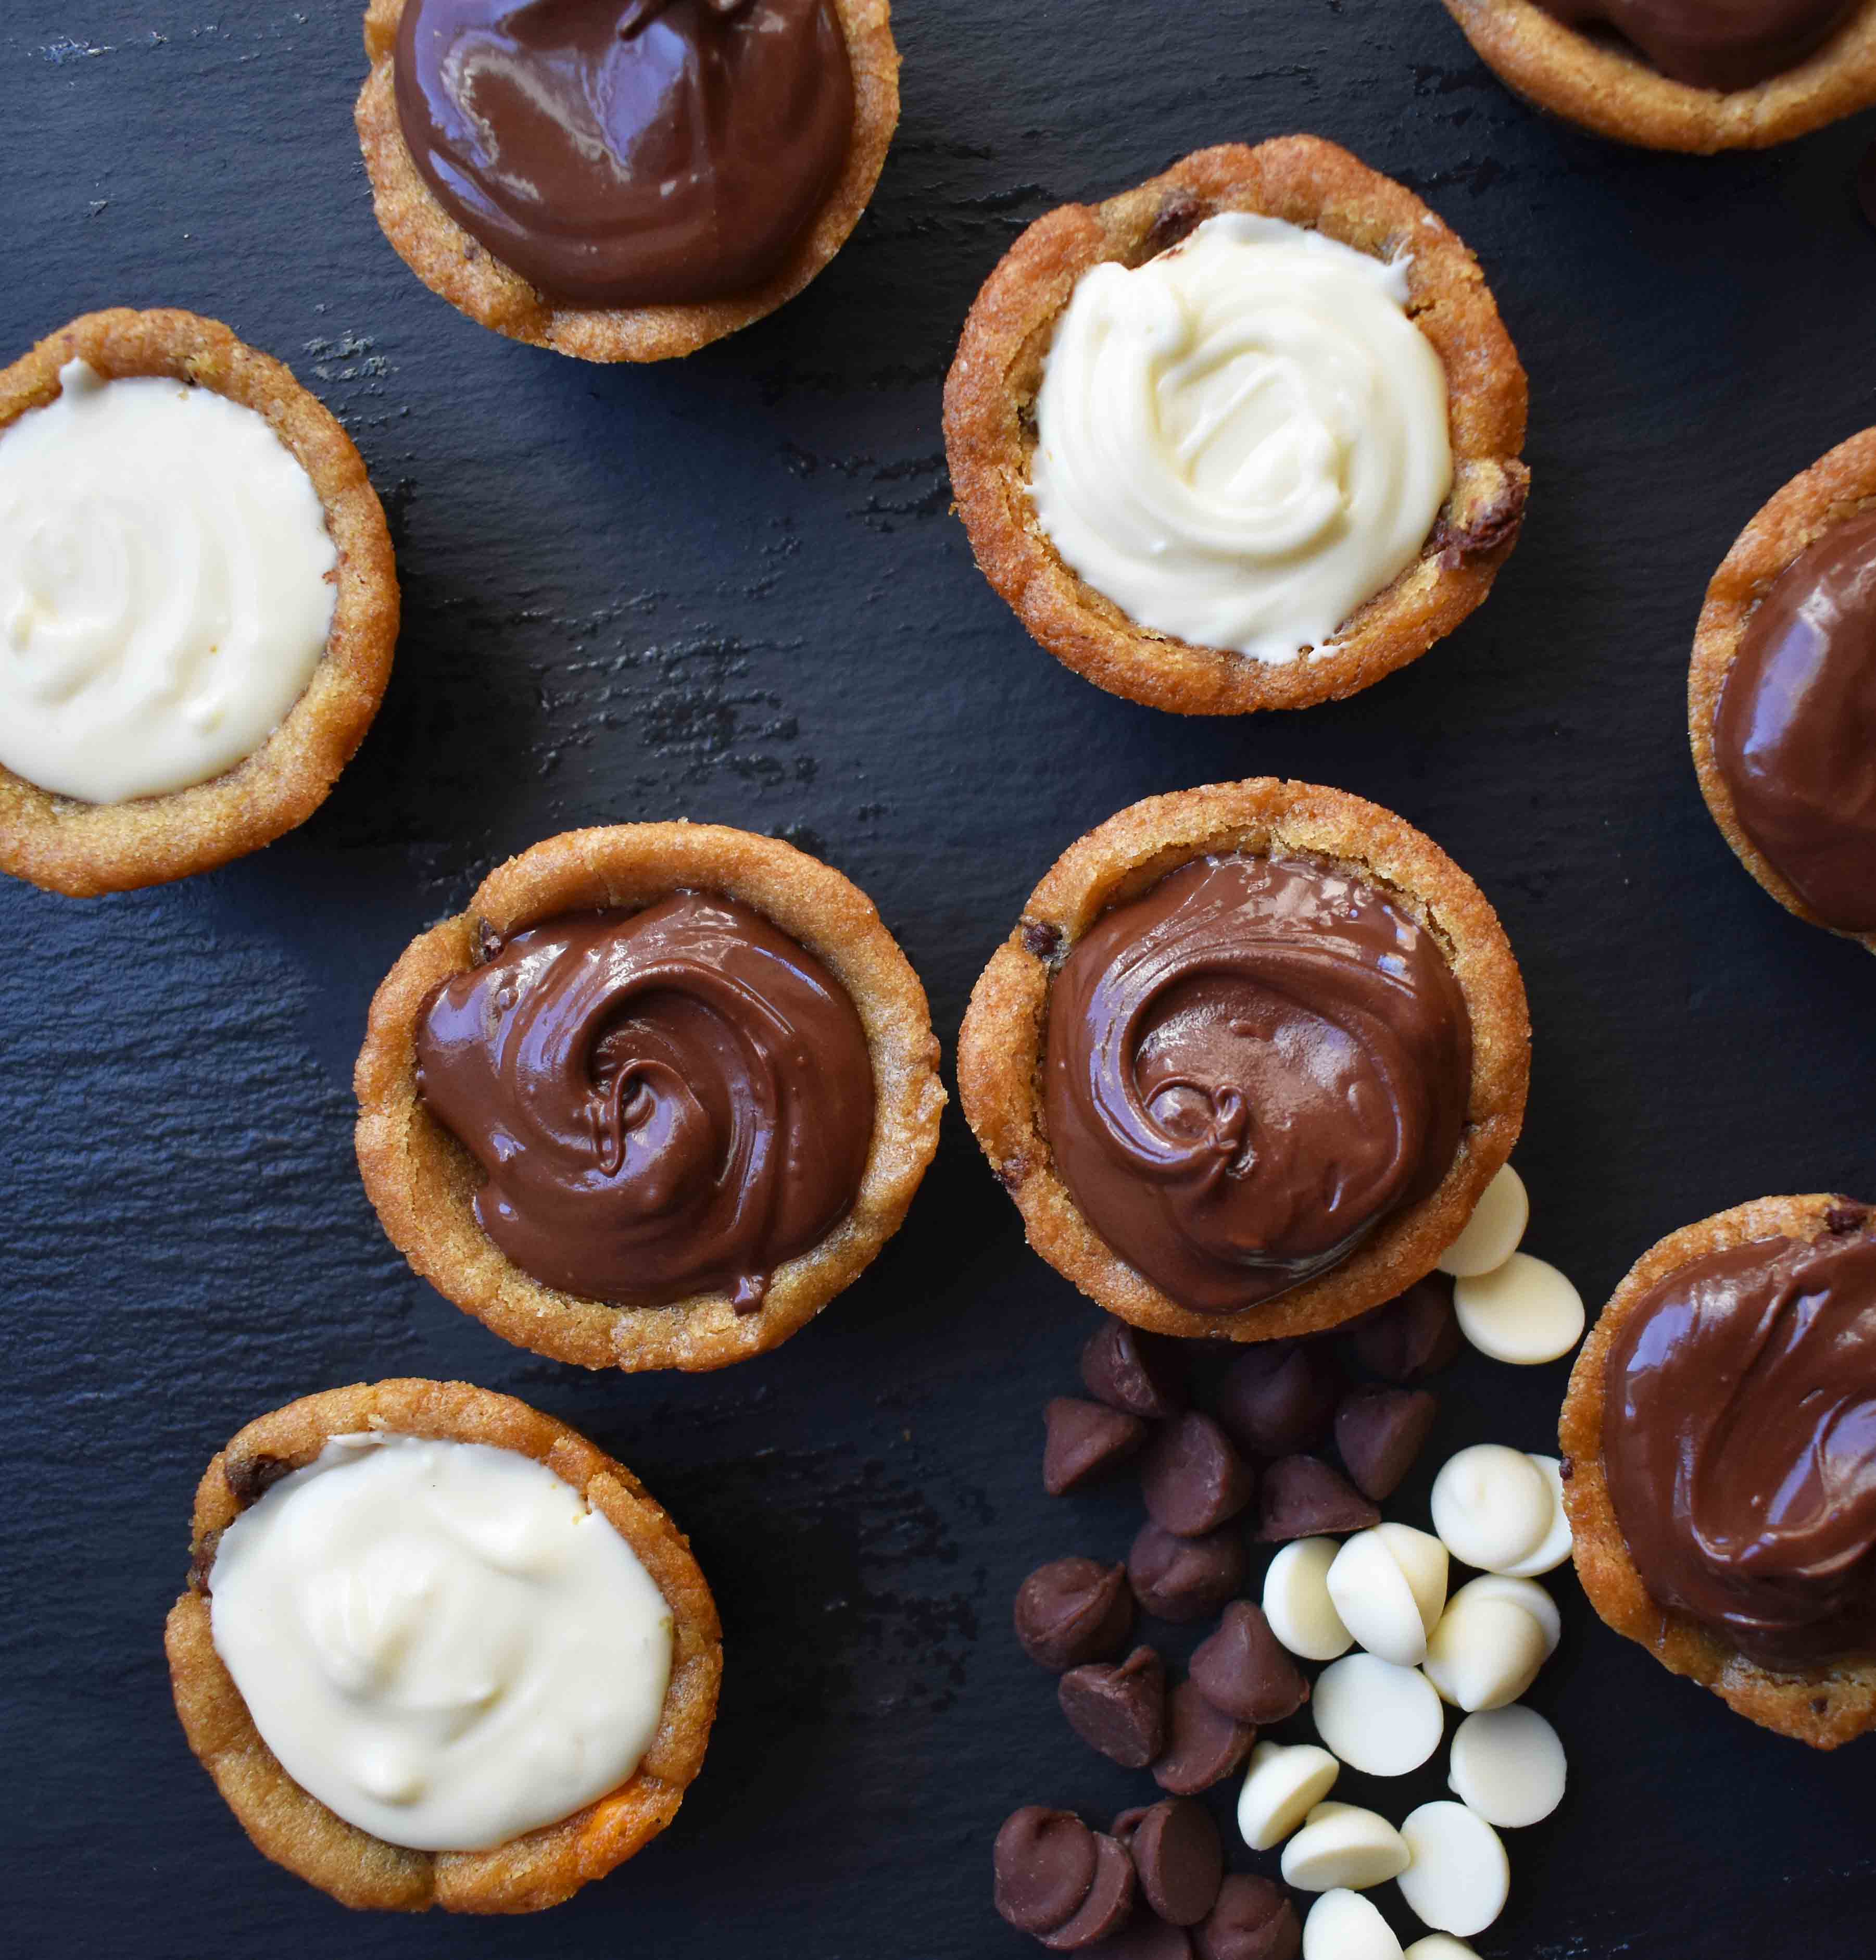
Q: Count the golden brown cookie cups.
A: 9